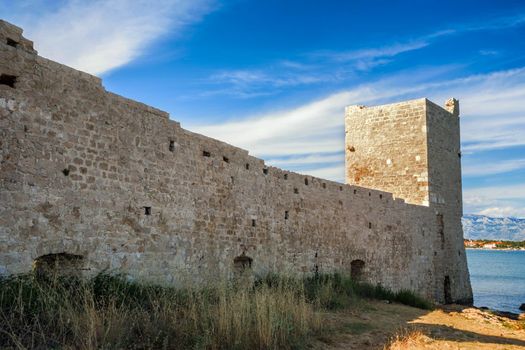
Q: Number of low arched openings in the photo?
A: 3